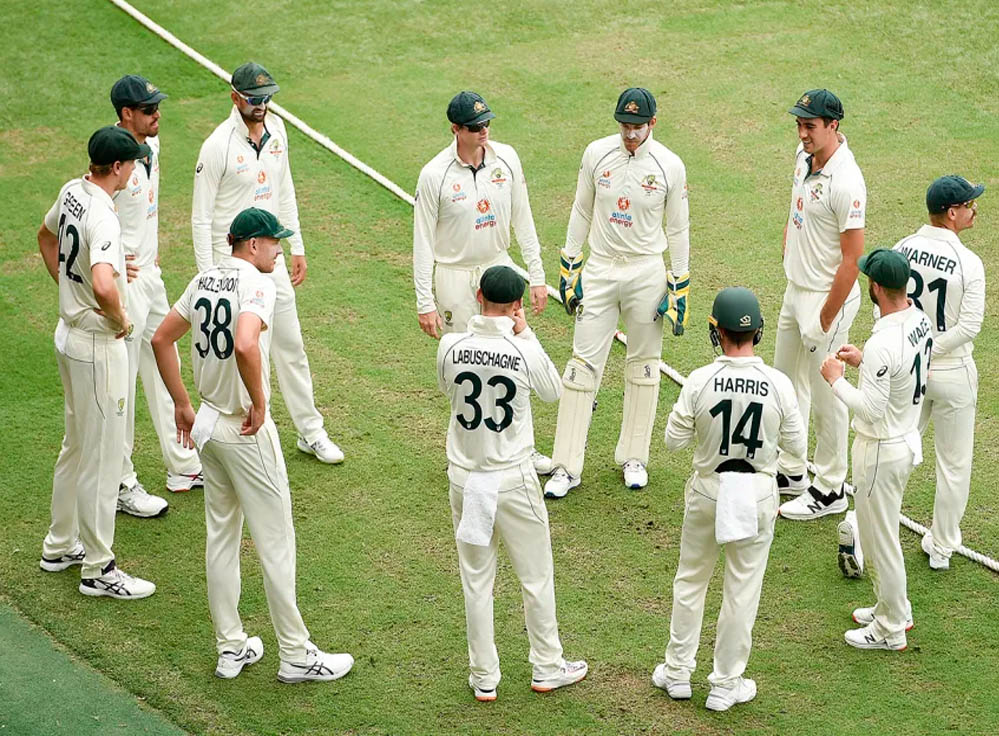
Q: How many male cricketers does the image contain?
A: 11